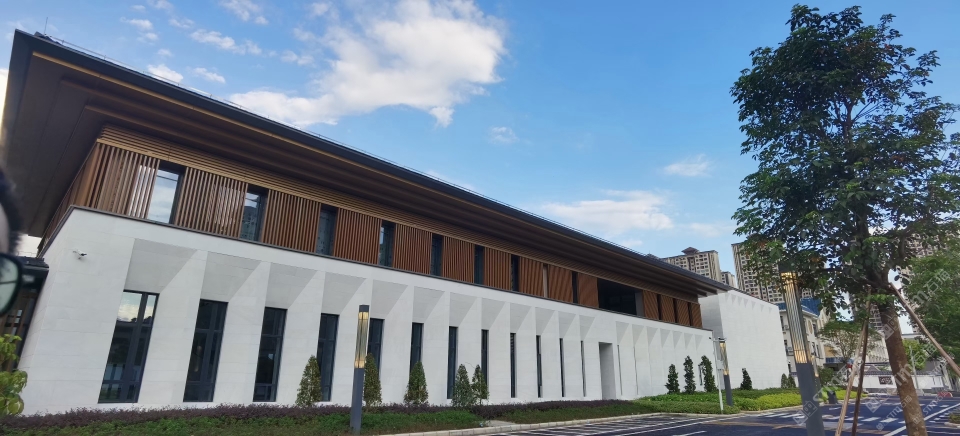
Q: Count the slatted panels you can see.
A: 14